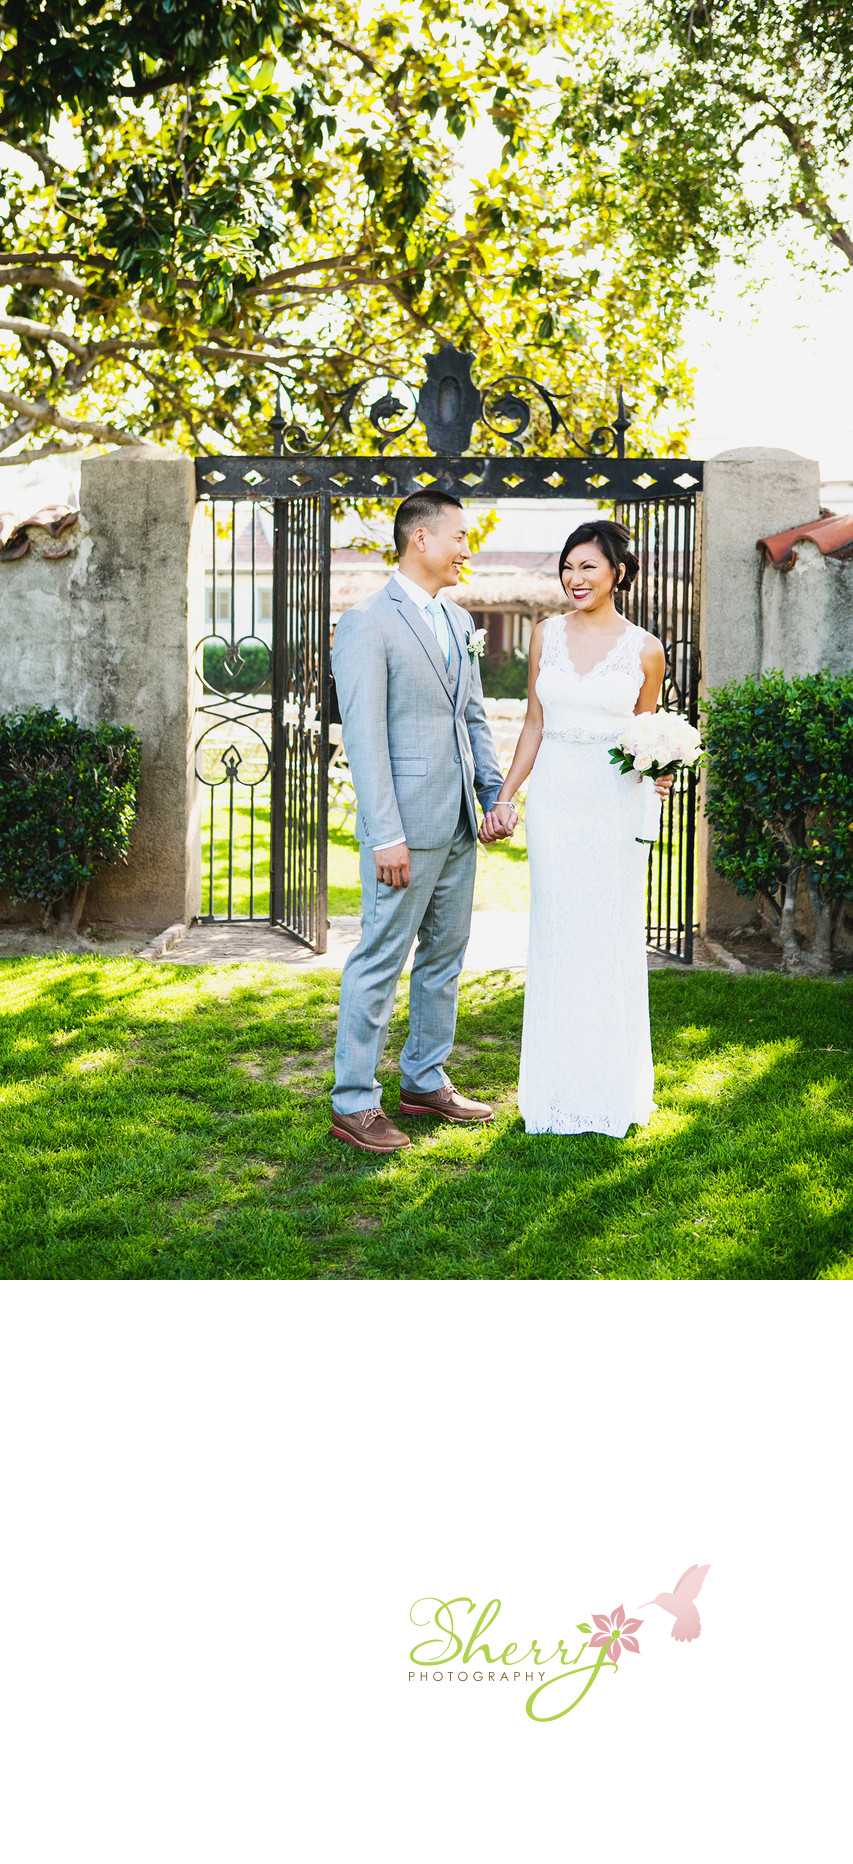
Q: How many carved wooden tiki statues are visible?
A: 0